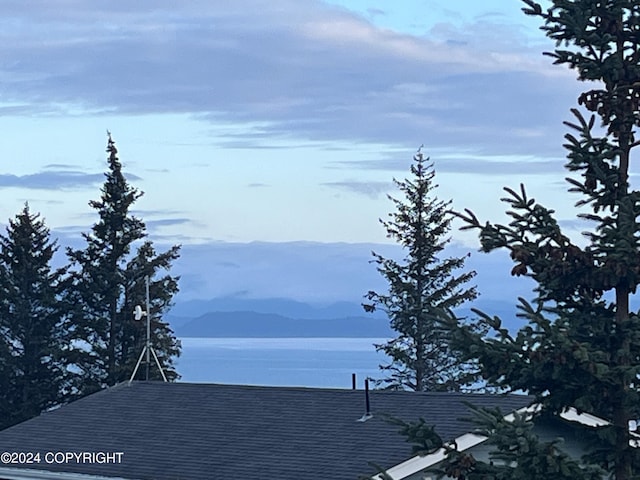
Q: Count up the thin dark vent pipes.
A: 2